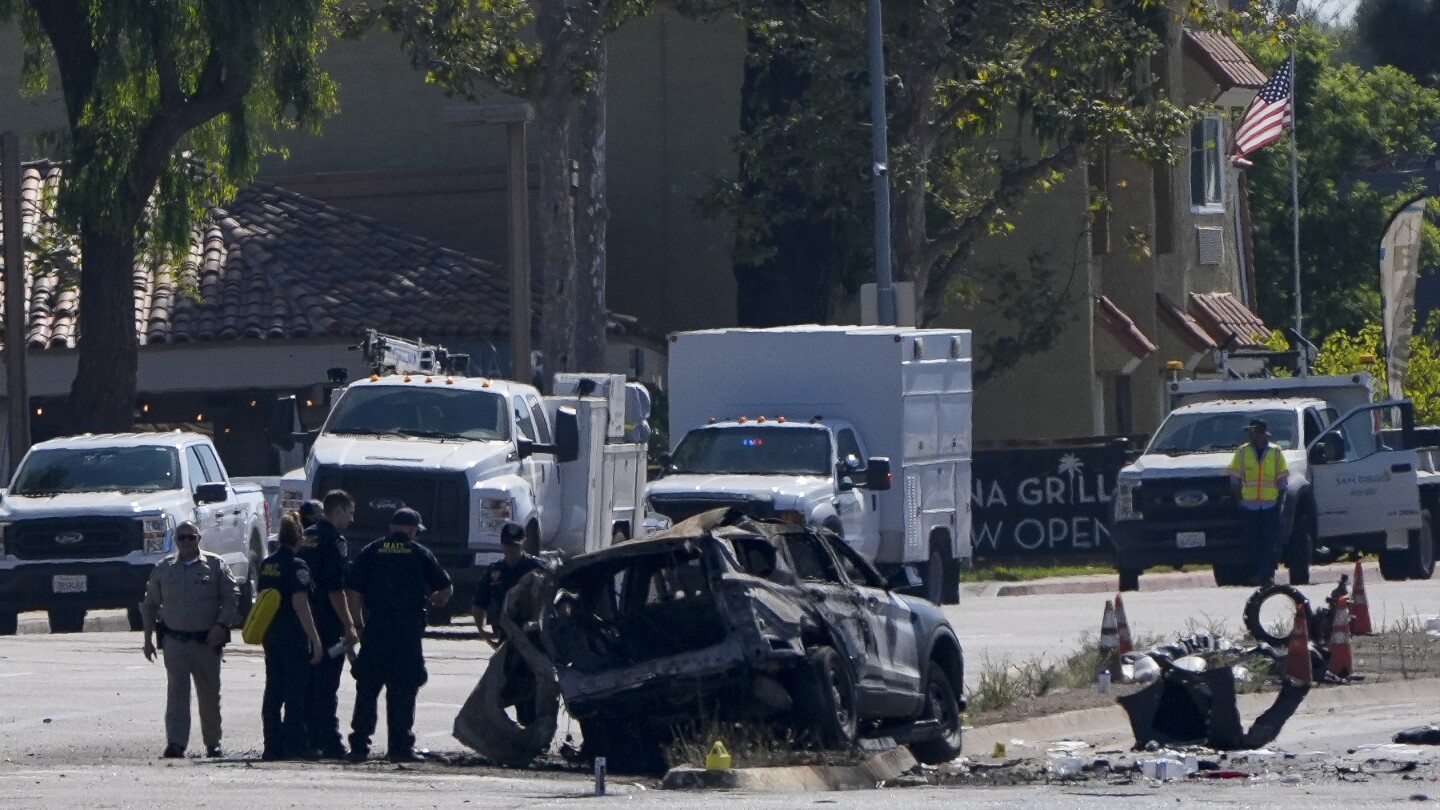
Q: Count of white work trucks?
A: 4